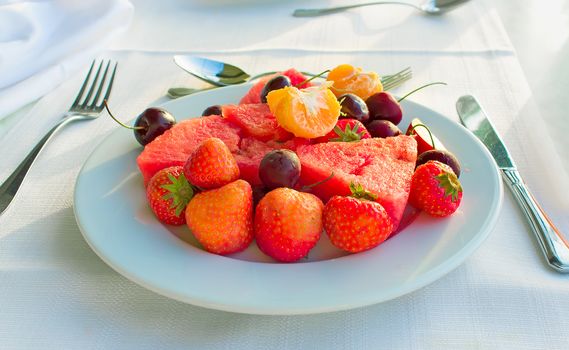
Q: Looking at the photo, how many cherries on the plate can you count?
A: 8